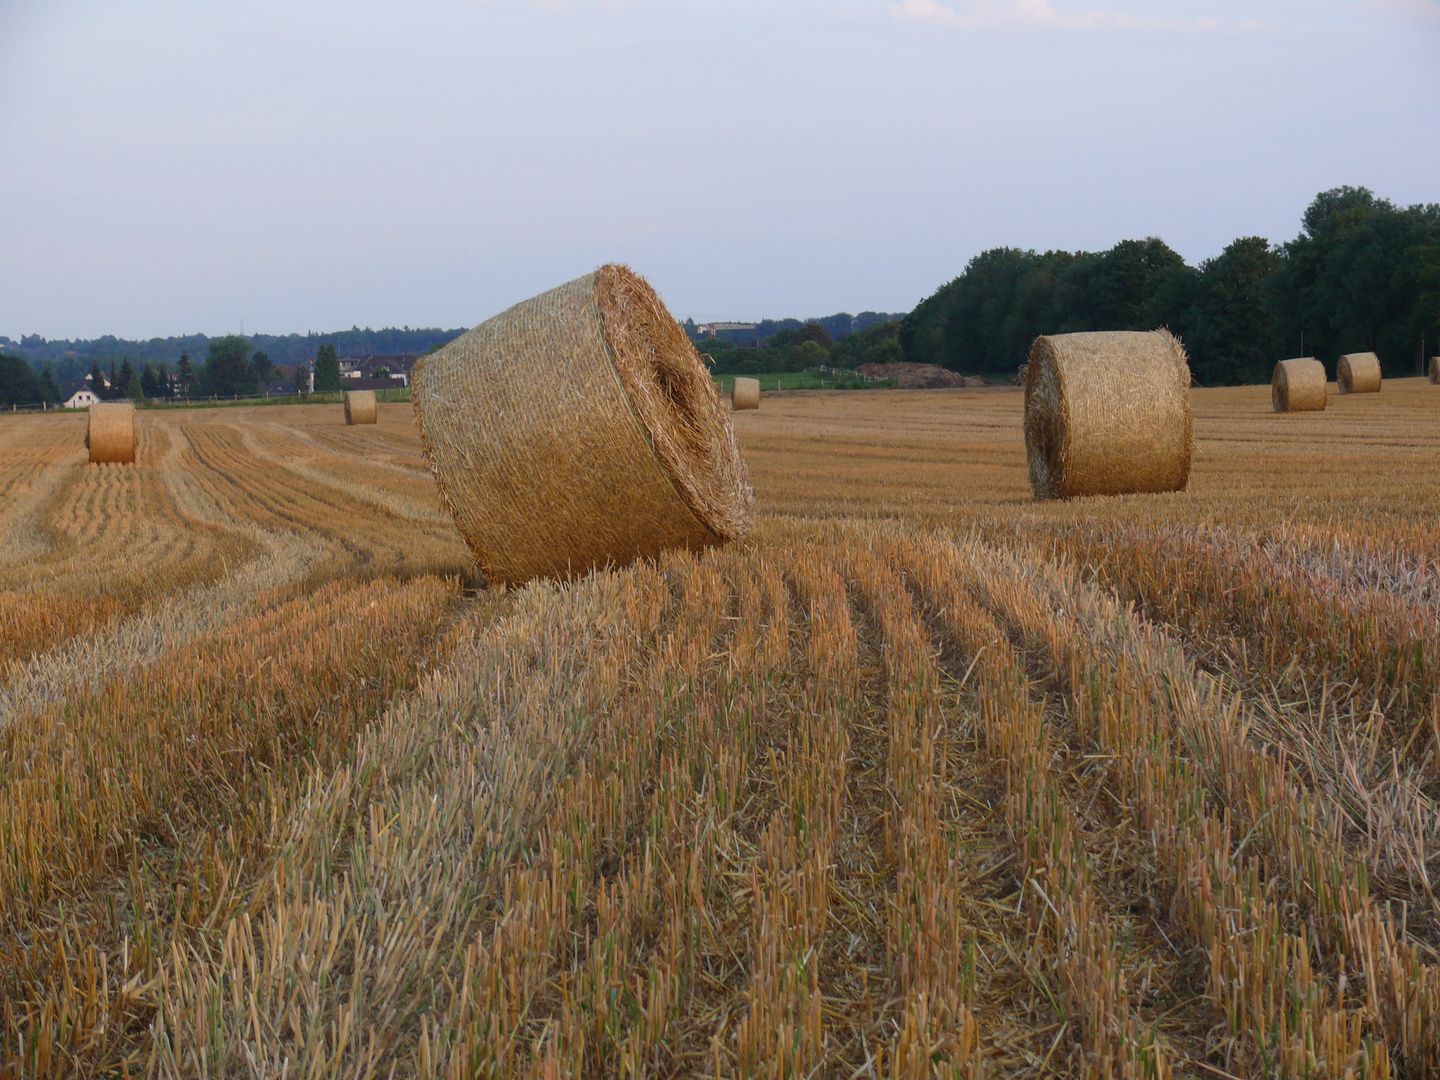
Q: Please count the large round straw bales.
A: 8